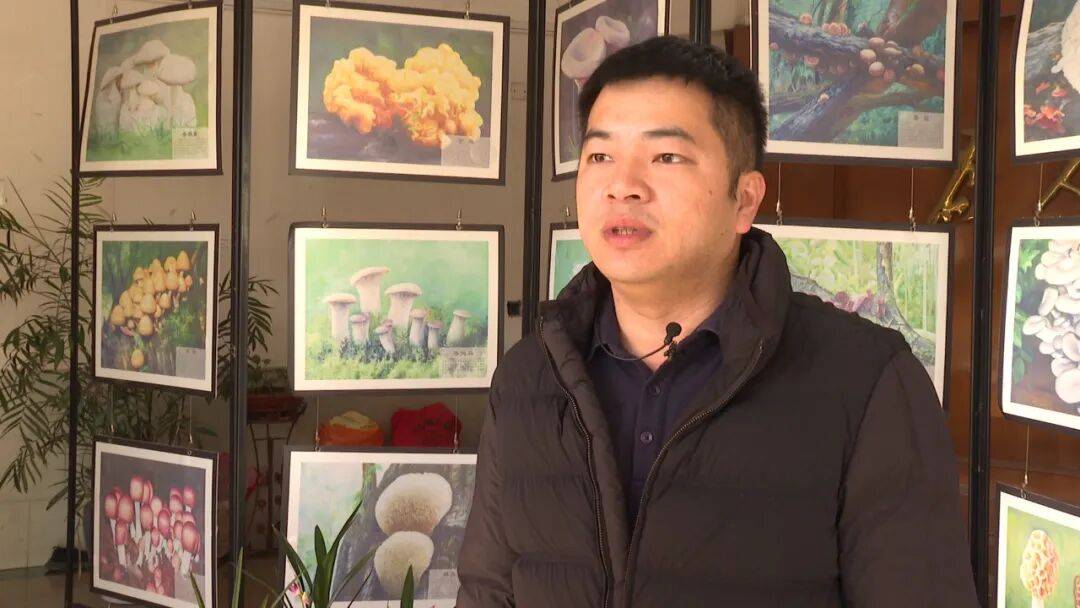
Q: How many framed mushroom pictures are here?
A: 13